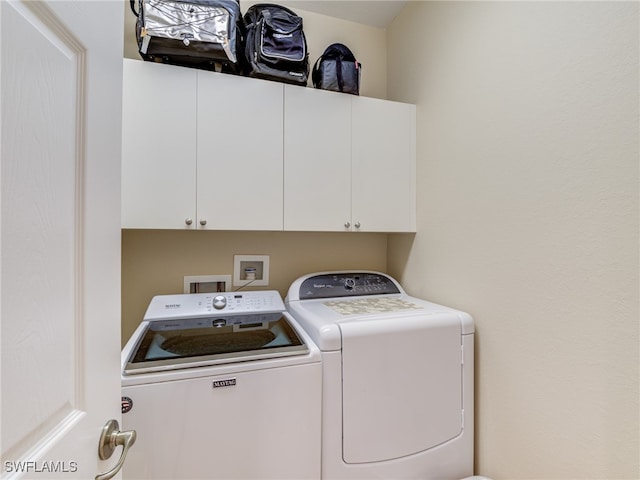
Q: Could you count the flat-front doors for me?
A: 4